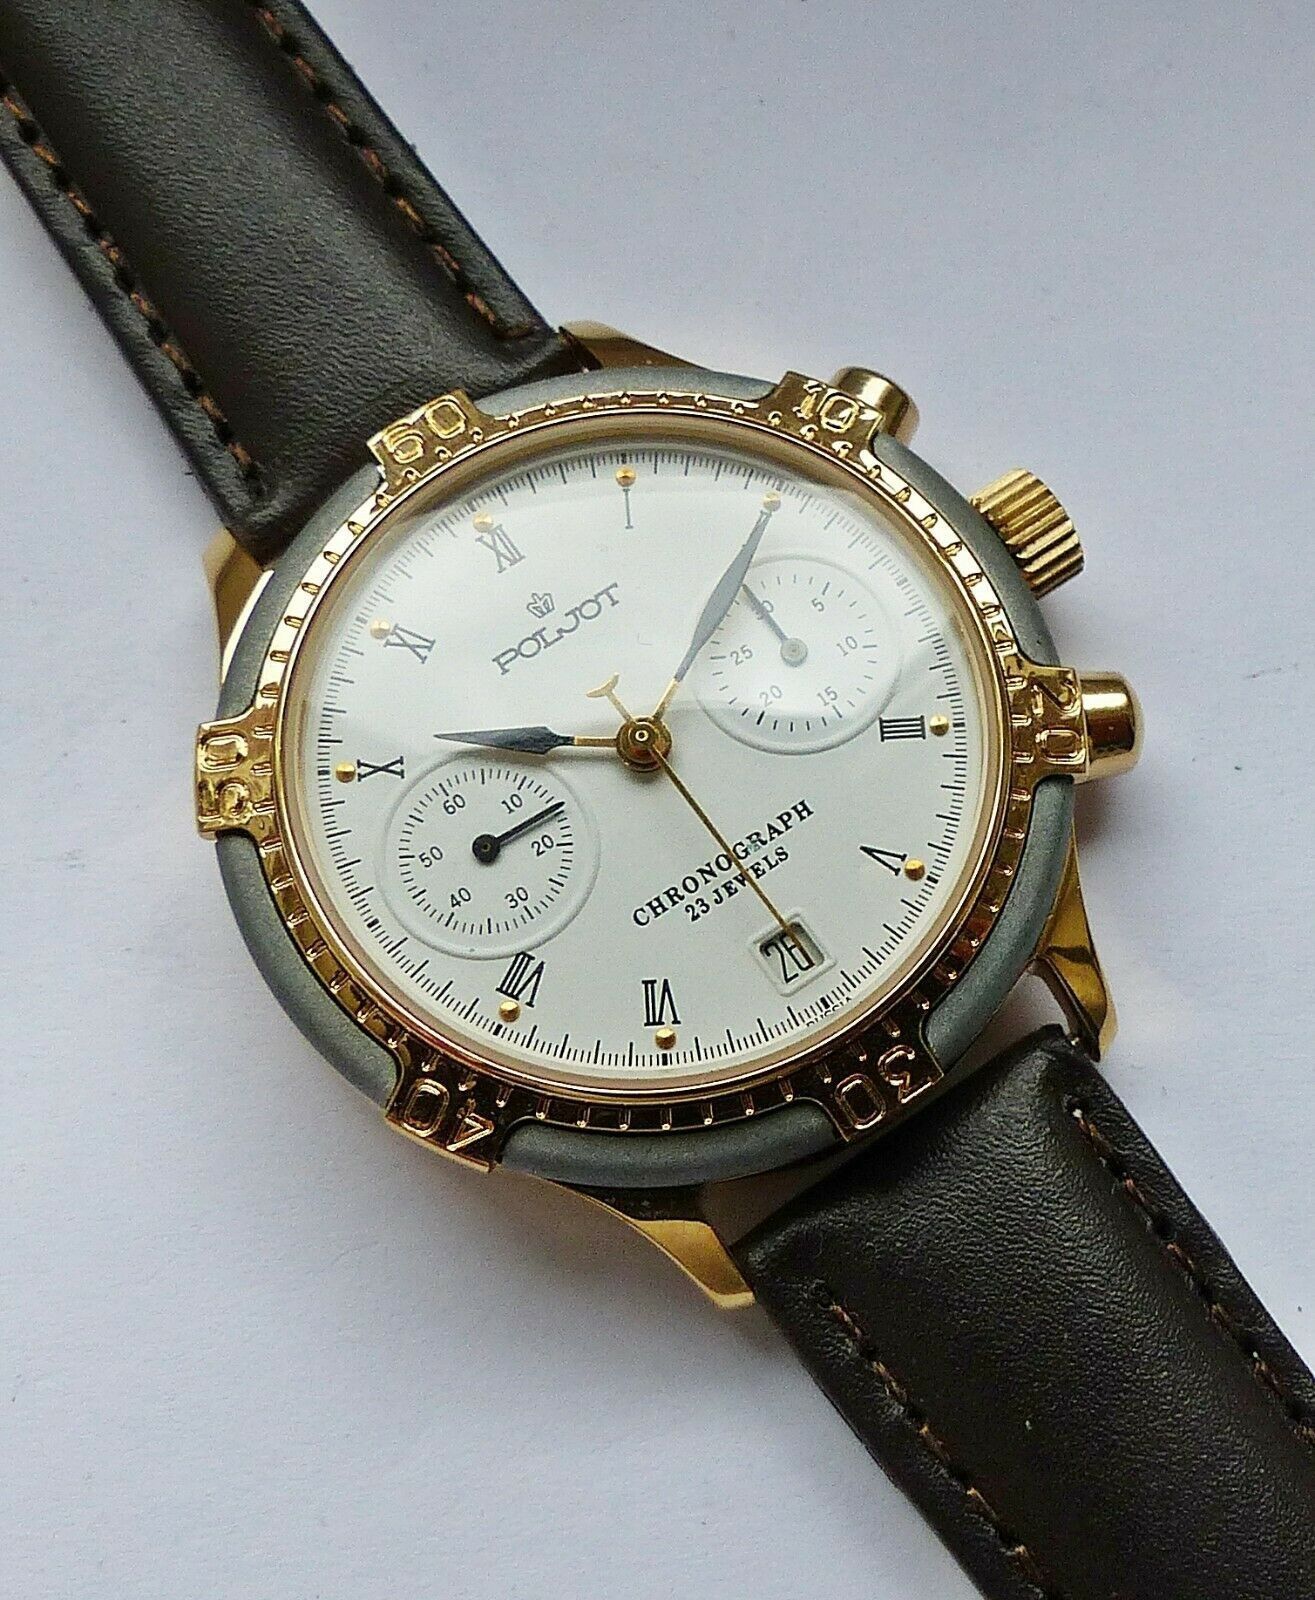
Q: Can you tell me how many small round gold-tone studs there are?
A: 9